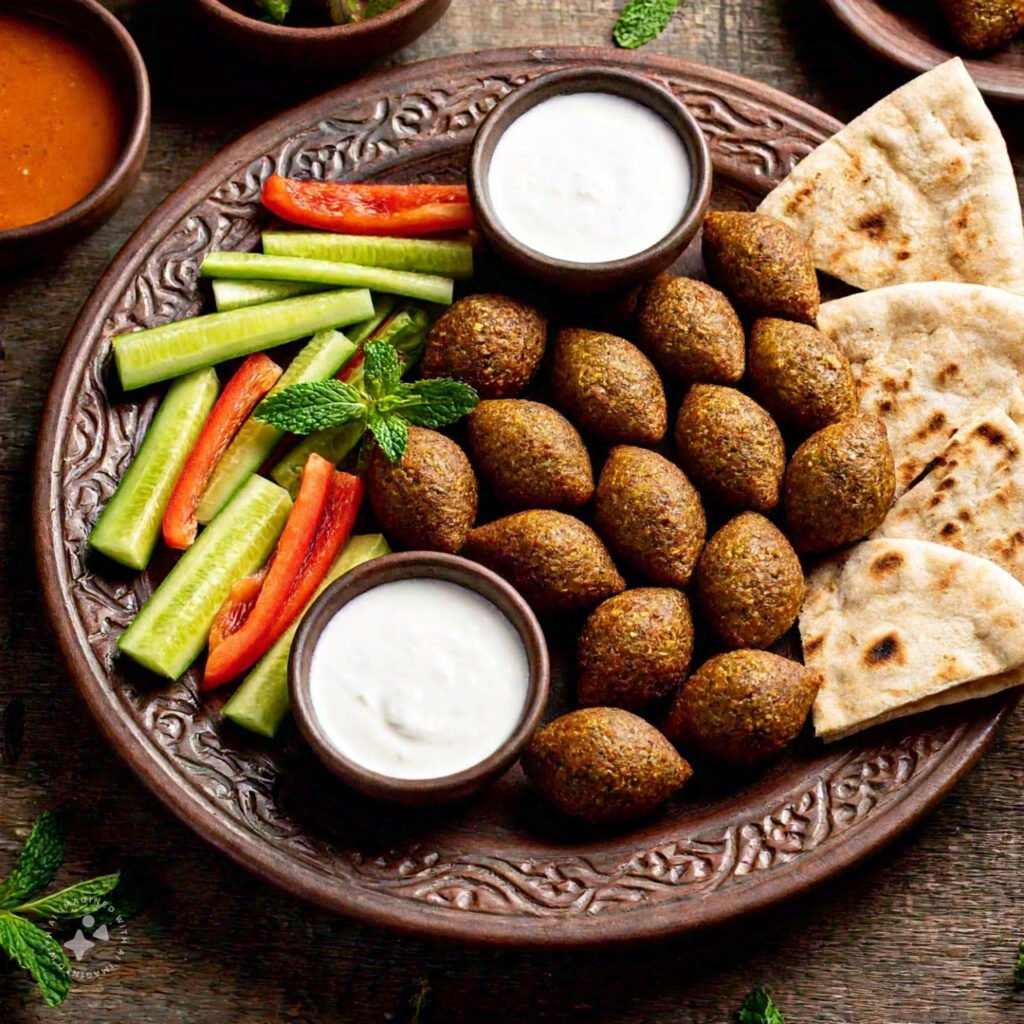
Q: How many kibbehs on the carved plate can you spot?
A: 15